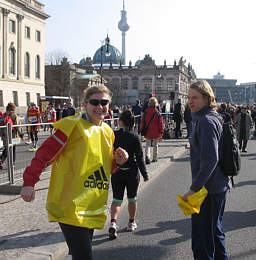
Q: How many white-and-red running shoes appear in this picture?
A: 2